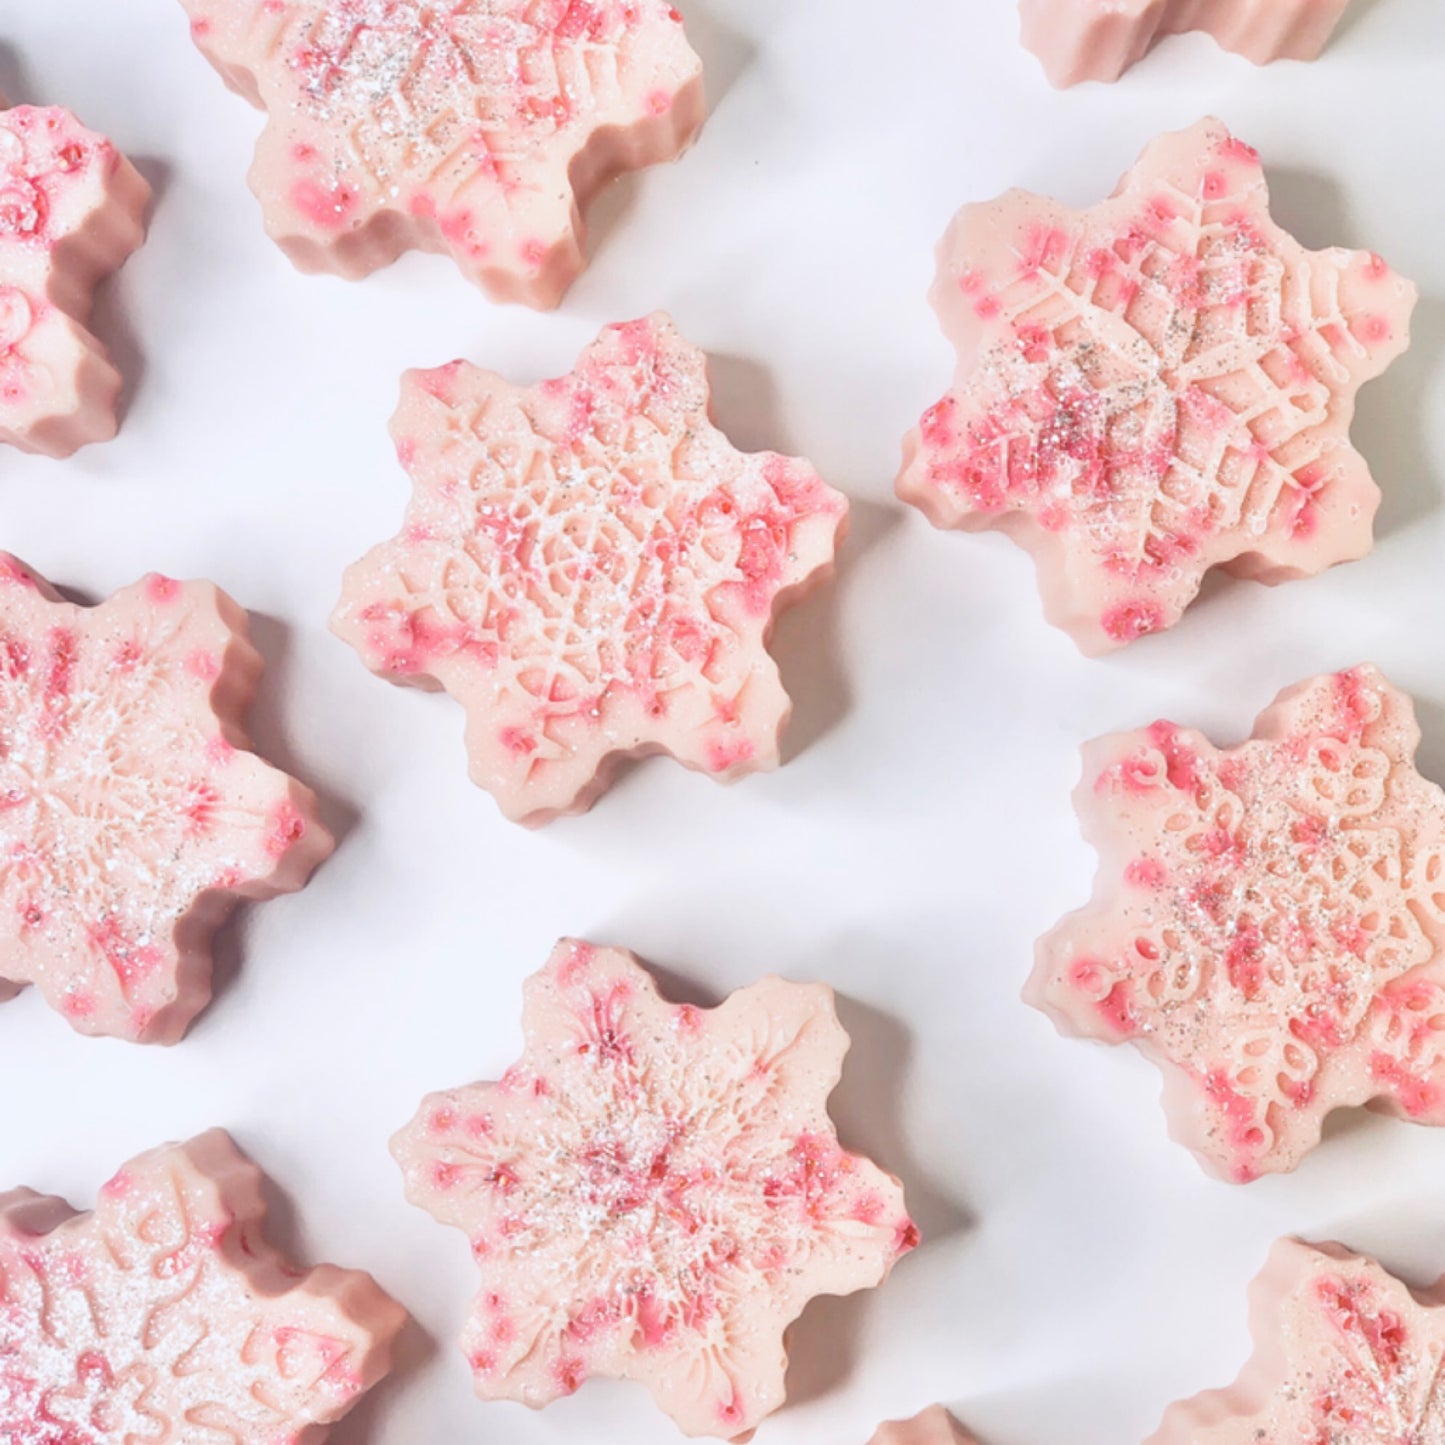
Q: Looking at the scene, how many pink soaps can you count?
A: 11